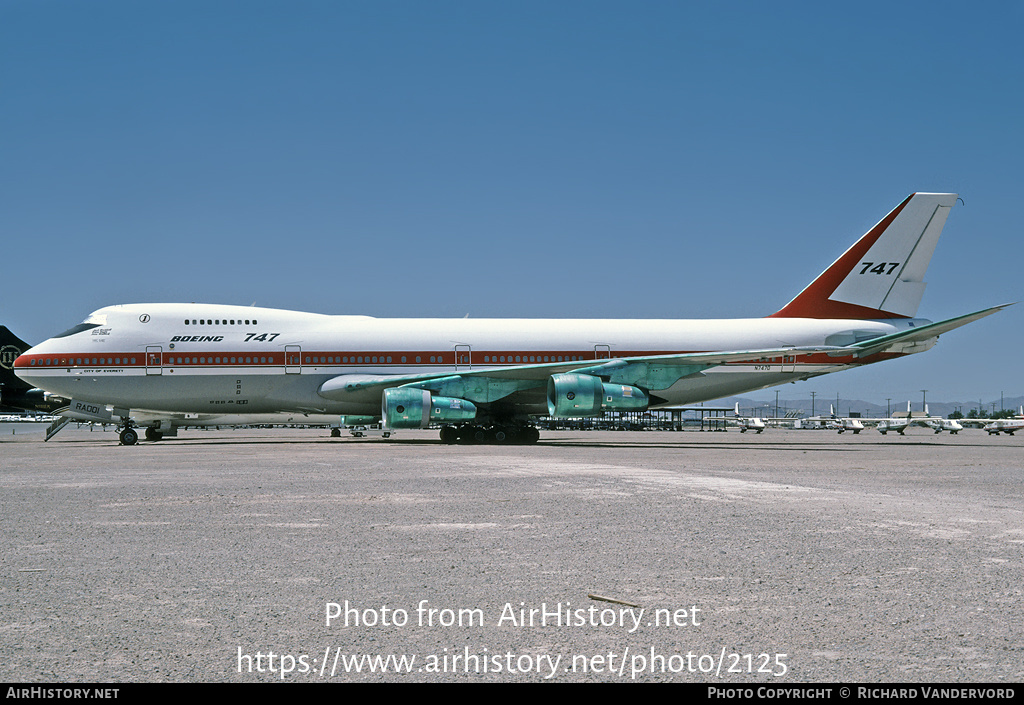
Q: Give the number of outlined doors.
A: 5